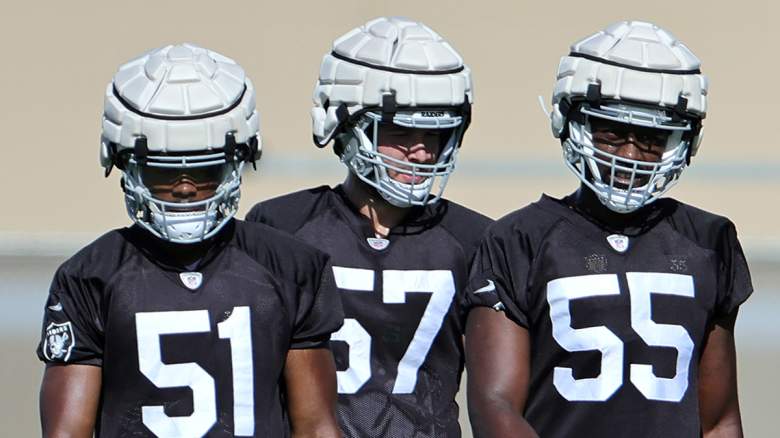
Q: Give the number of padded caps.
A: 3